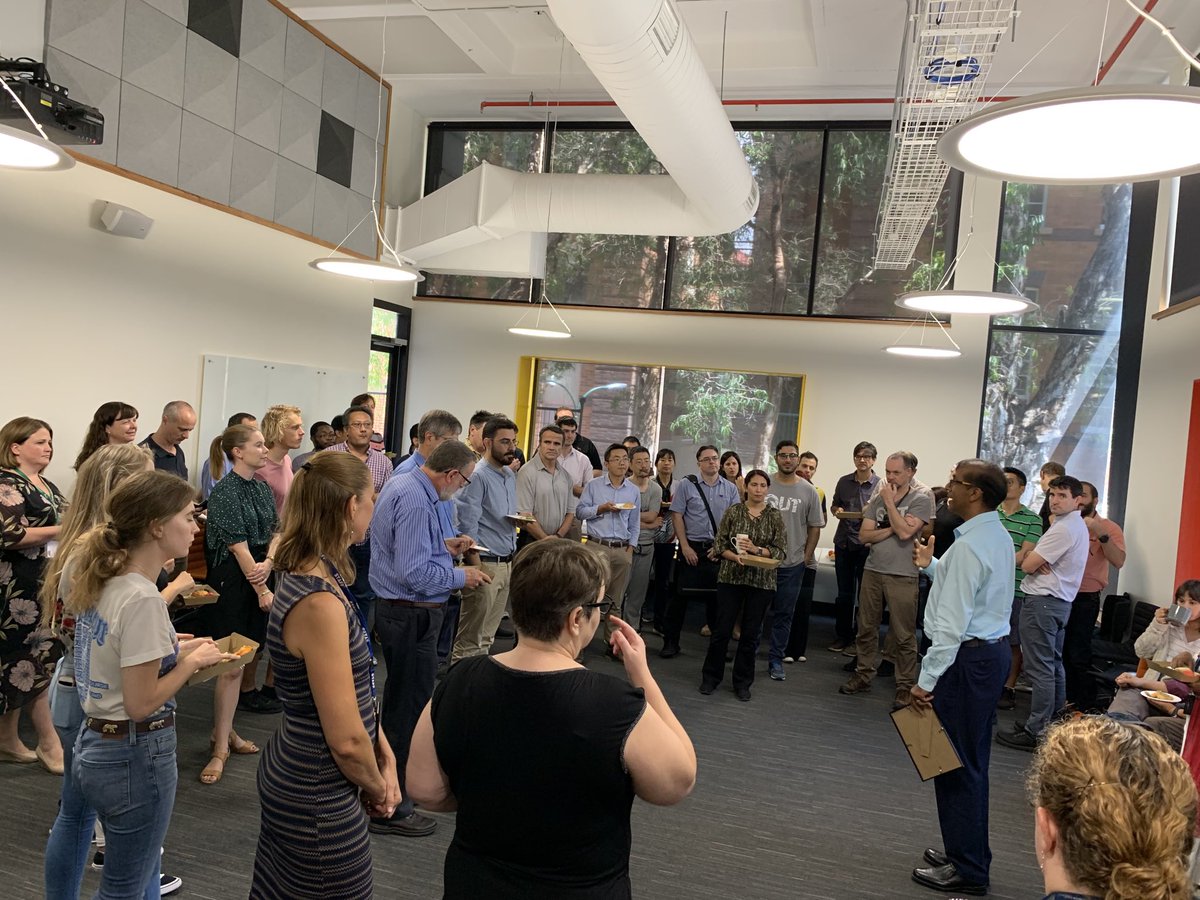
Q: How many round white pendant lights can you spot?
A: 6